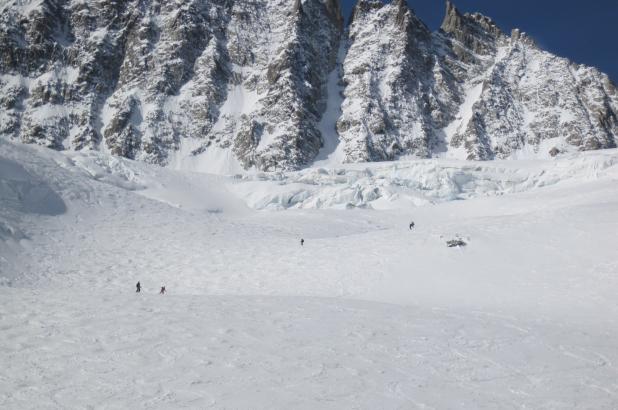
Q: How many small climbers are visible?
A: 4